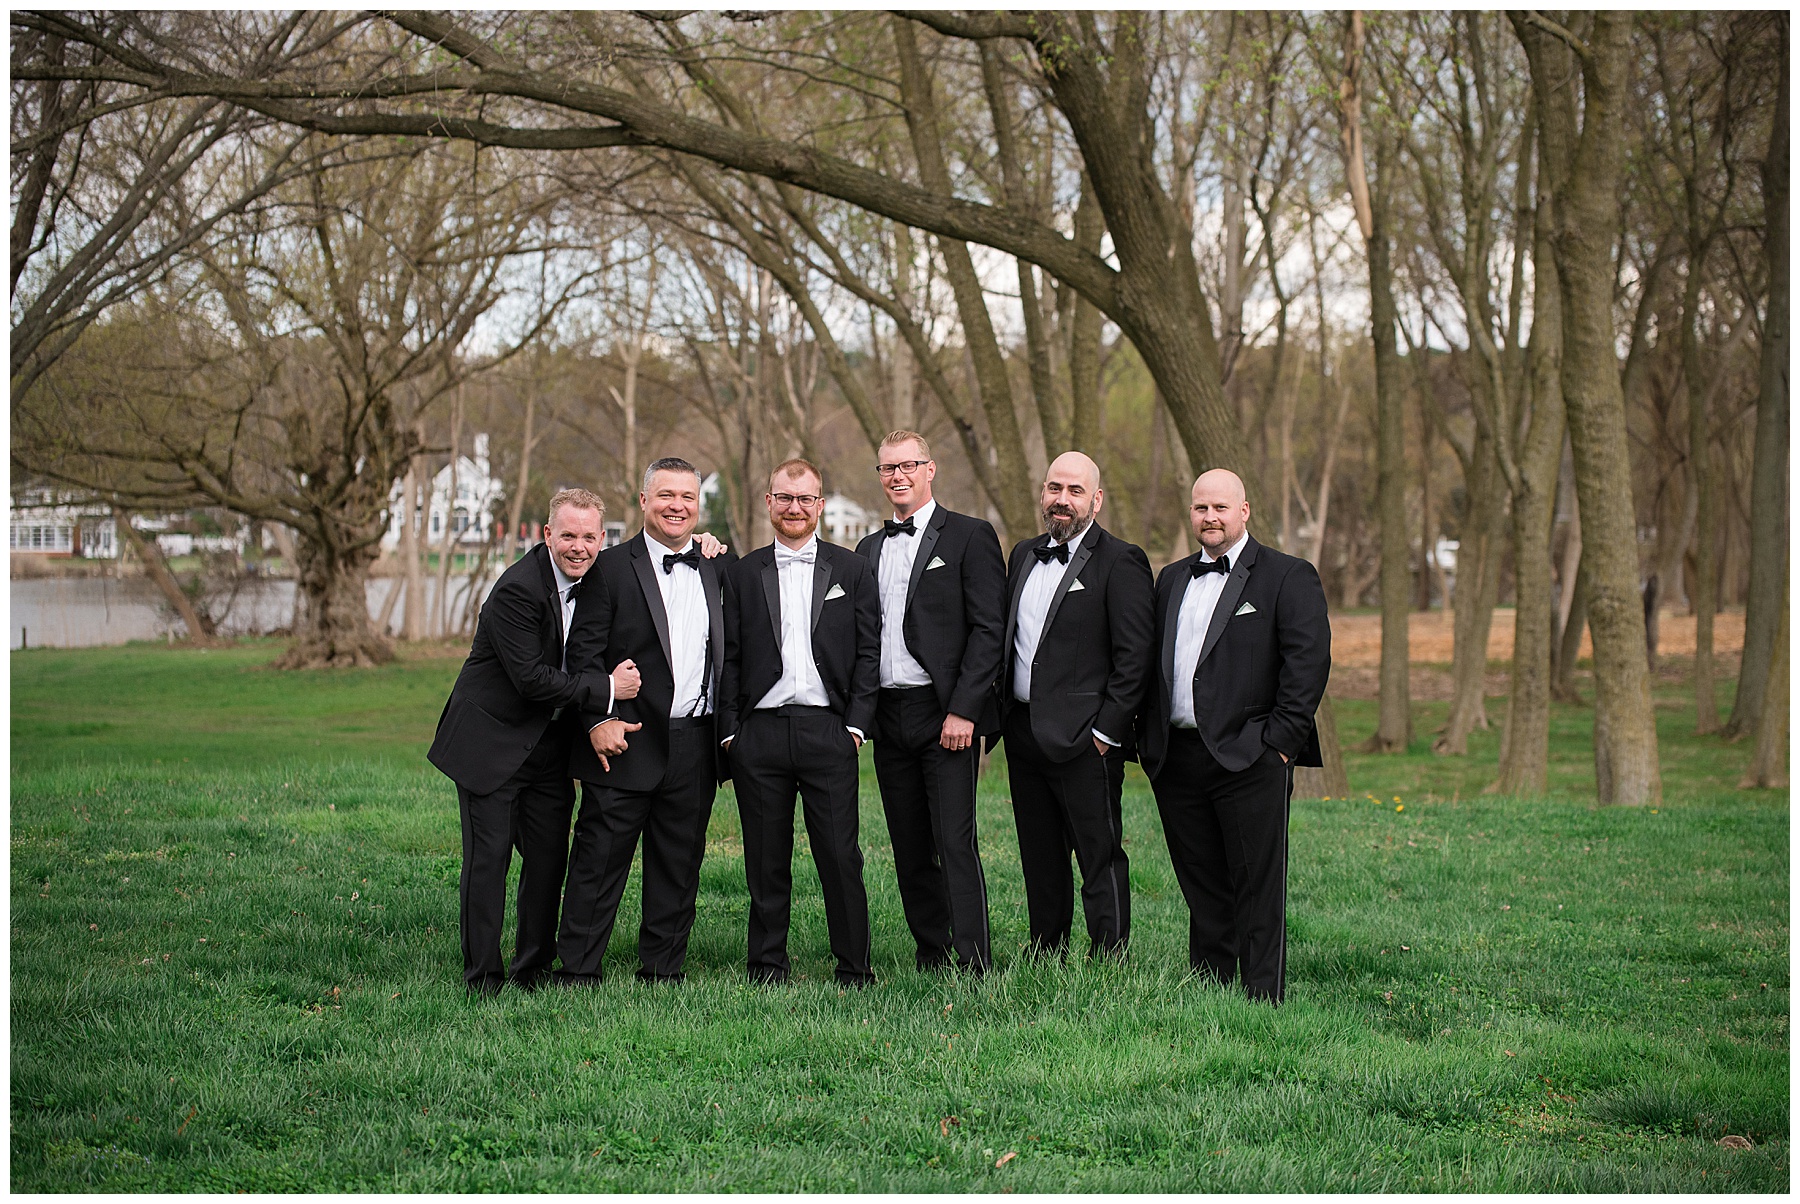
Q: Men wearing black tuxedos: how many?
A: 6